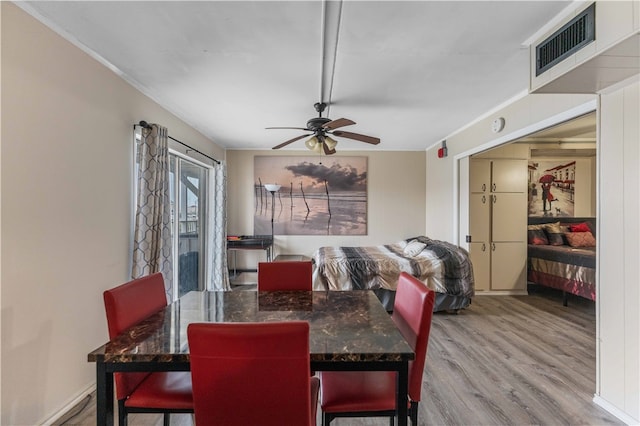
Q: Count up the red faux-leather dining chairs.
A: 4